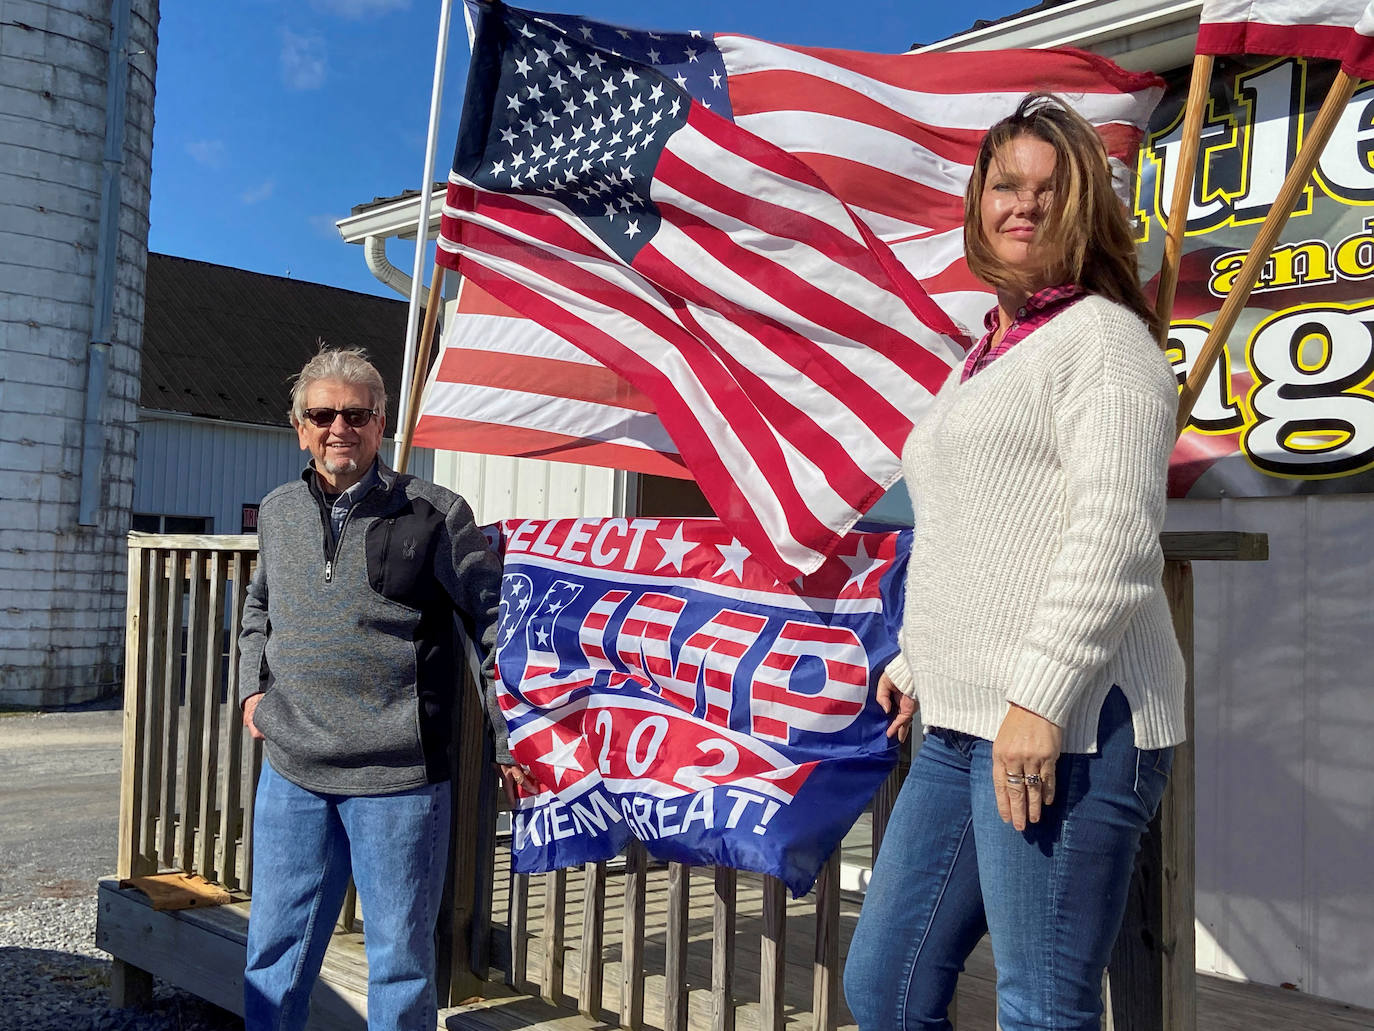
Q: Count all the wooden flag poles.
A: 3